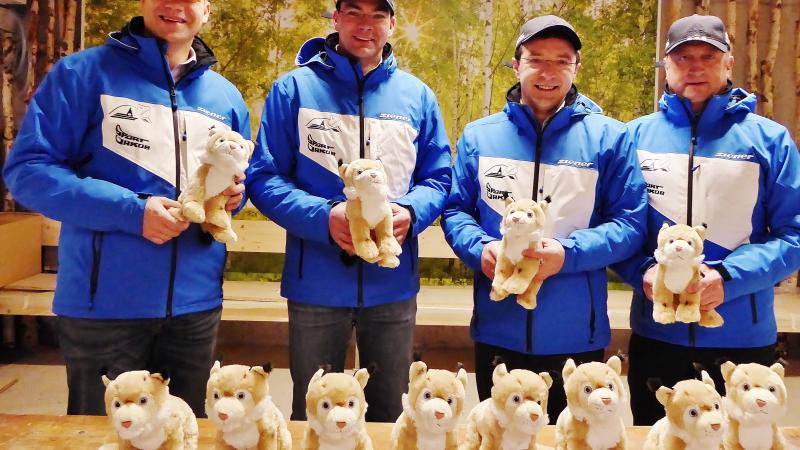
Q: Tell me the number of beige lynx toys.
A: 12